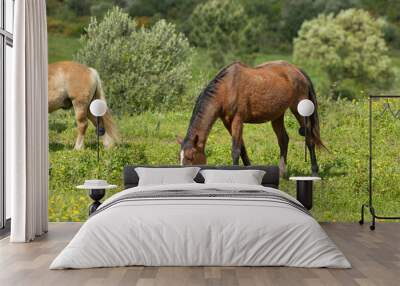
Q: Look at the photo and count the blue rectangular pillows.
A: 0